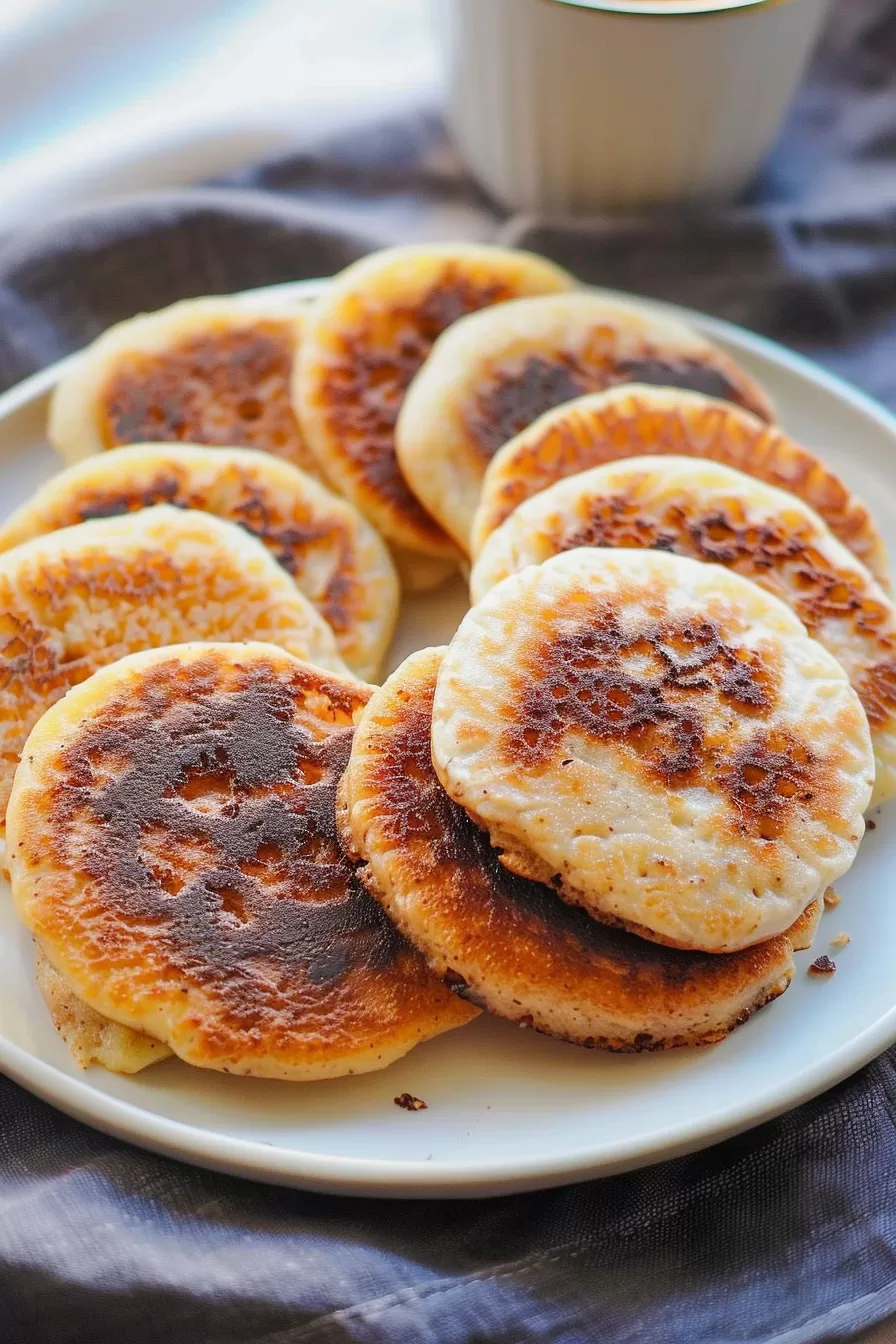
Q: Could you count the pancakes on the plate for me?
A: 10